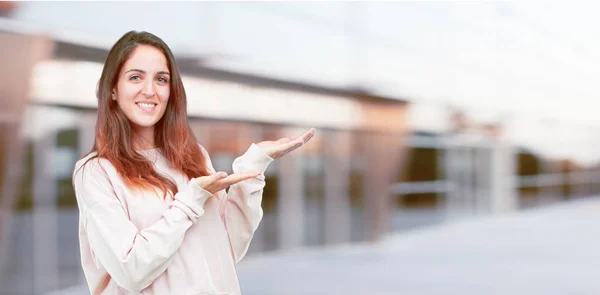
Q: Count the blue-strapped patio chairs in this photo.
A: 0